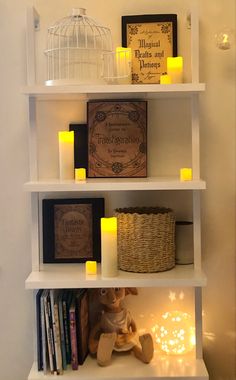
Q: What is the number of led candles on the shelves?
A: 8